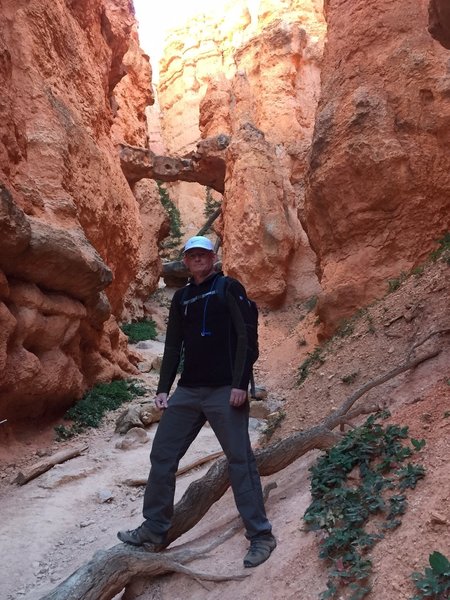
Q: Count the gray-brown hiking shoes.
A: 2